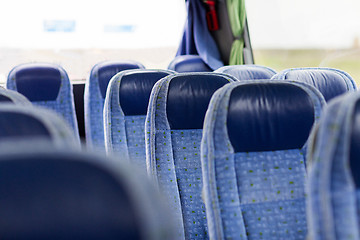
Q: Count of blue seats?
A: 12